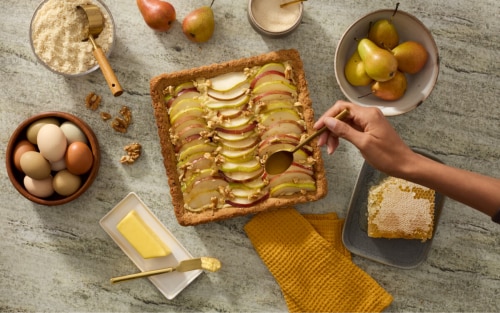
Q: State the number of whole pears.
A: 7